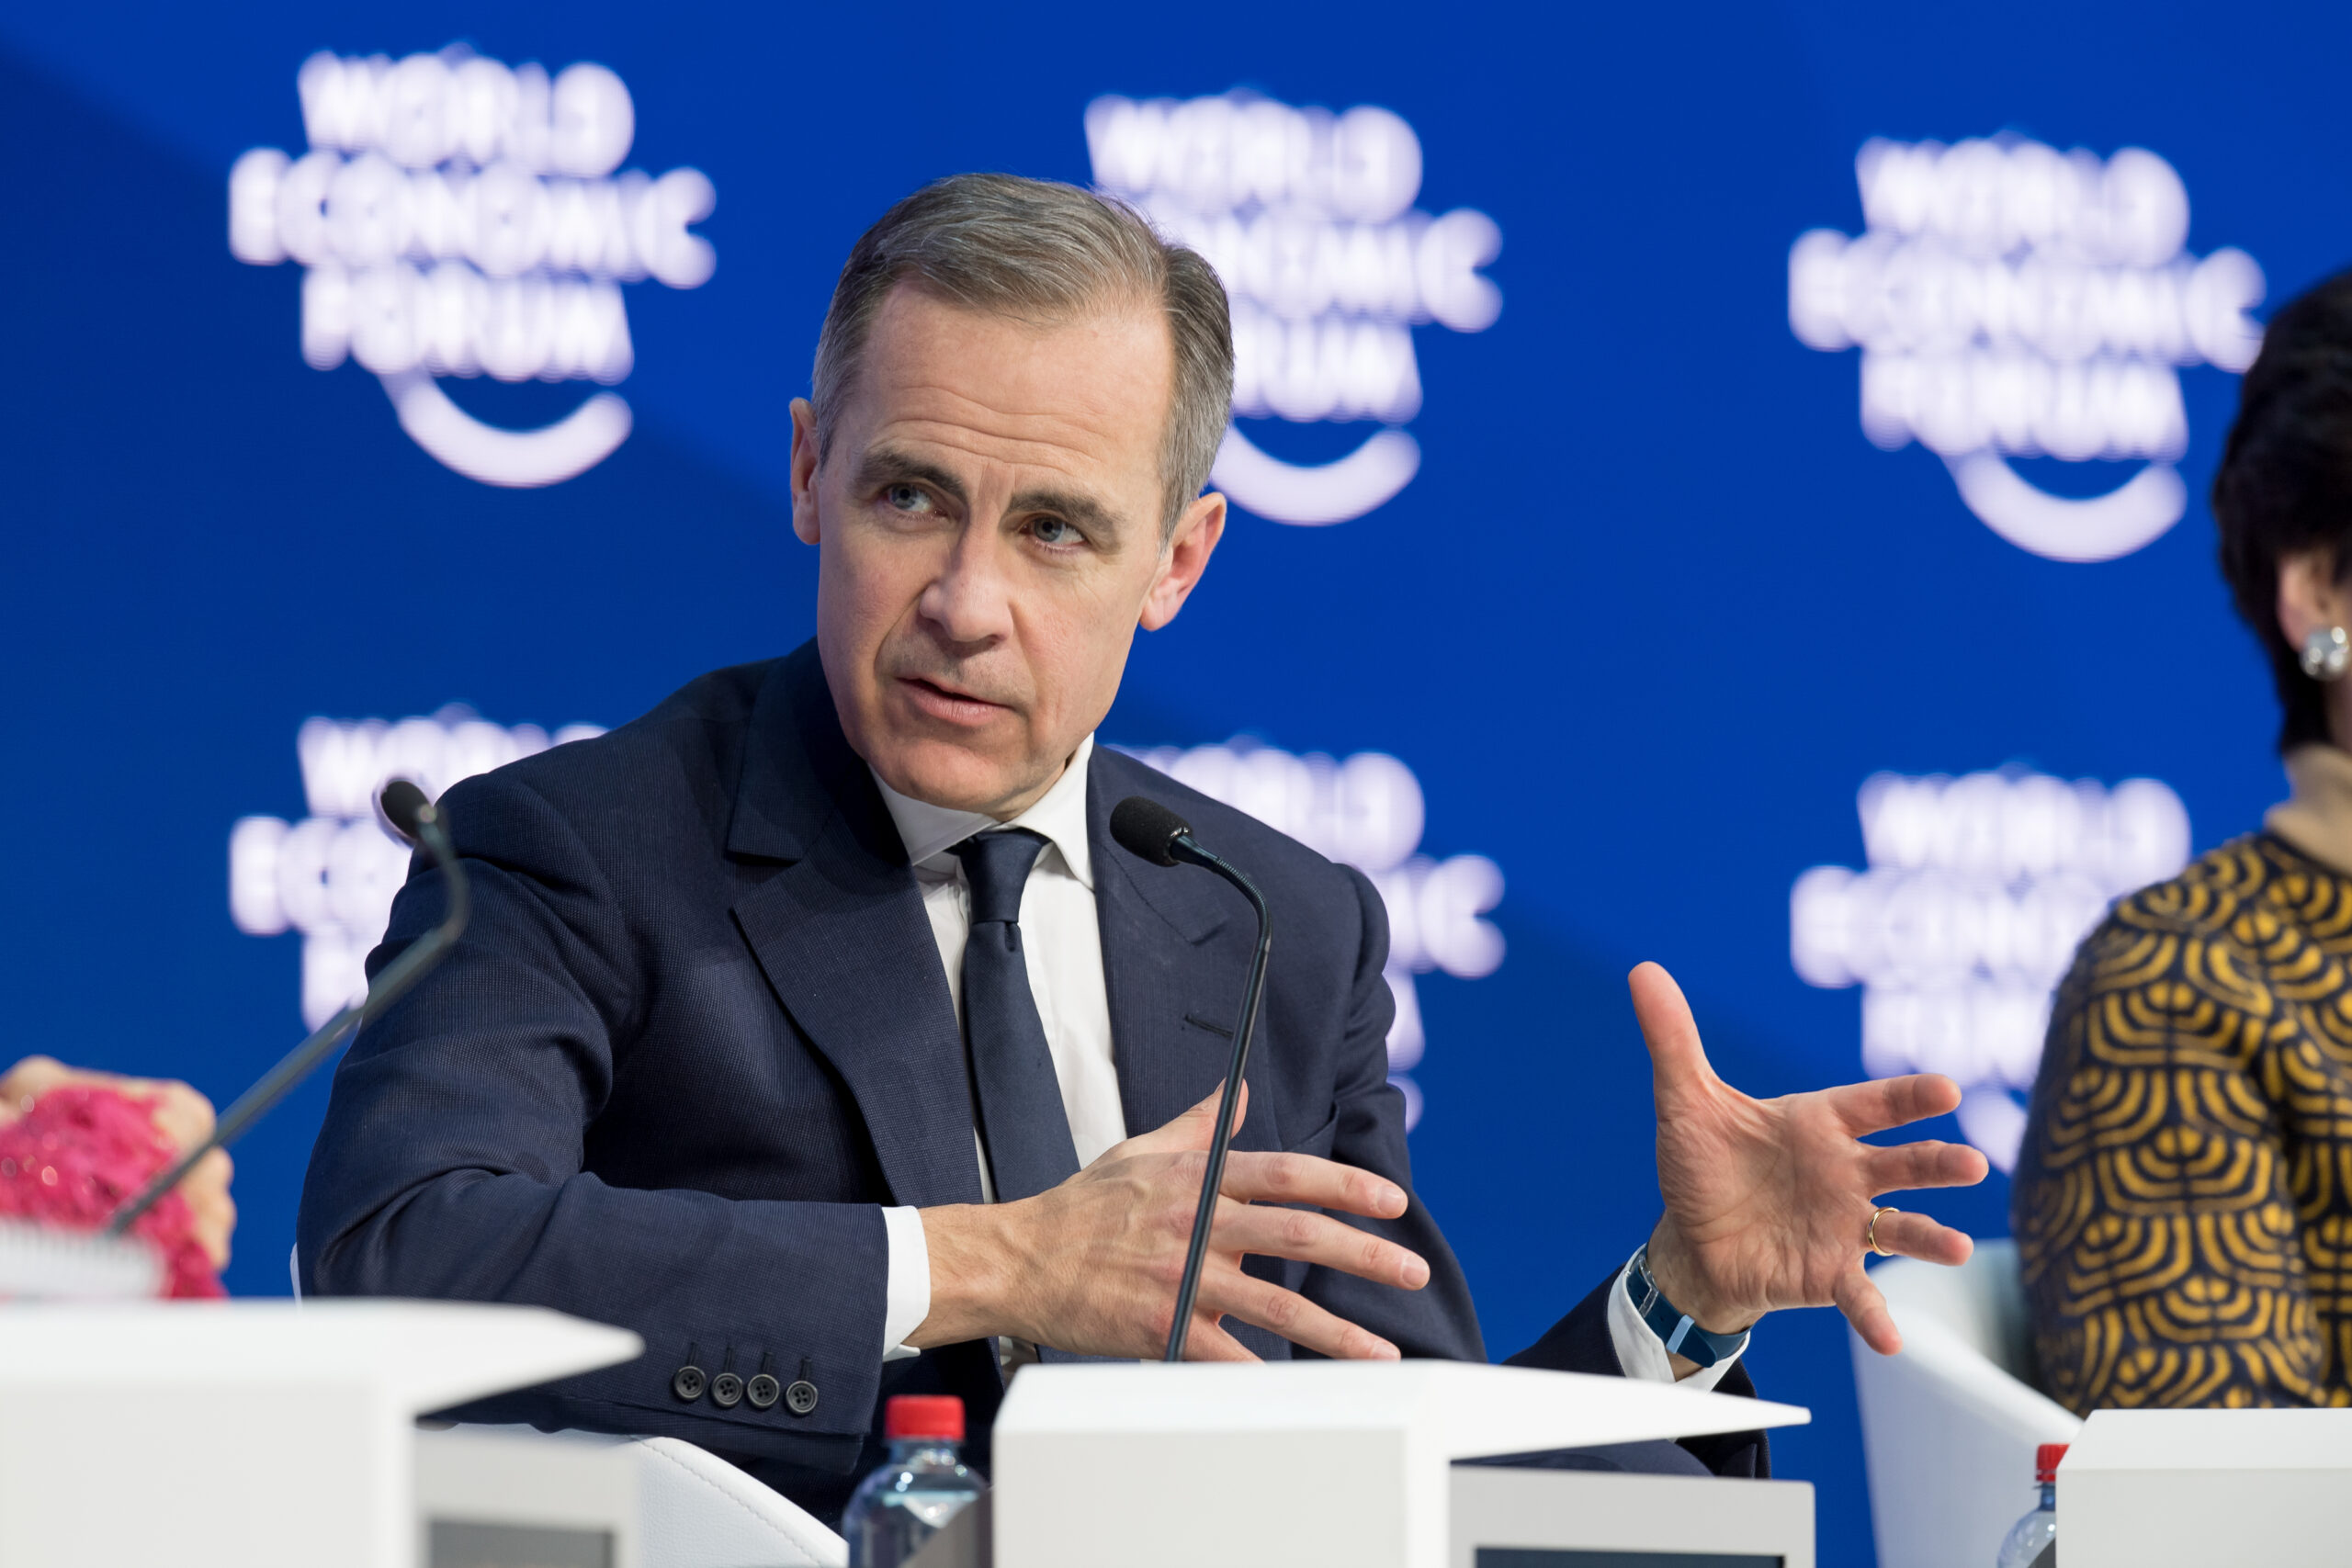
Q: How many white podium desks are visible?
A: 3